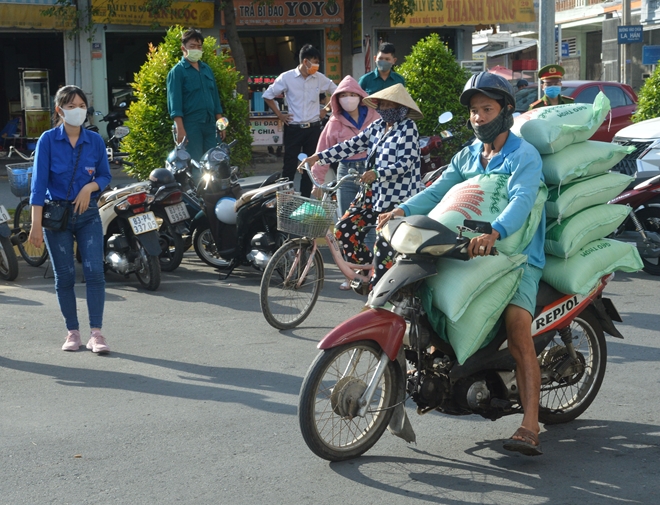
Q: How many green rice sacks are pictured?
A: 8